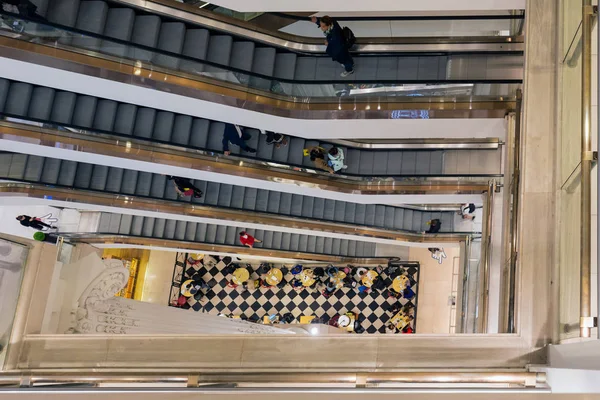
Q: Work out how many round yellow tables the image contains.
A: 8